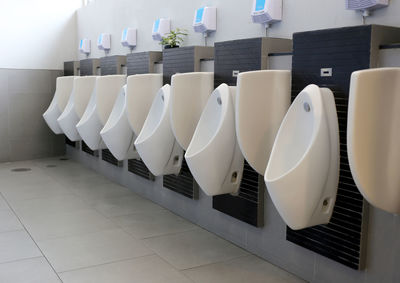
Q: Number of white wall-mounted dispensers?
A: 7